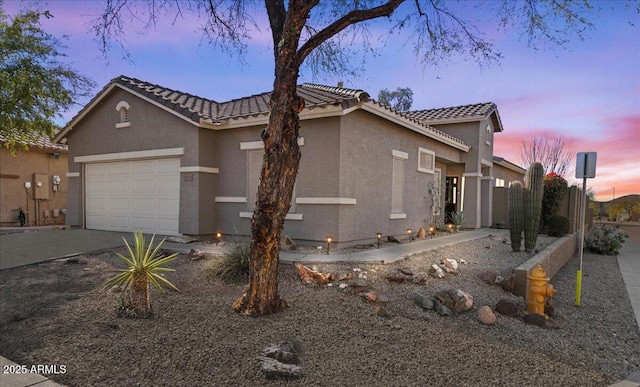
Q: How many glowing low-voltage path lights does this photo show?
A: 6